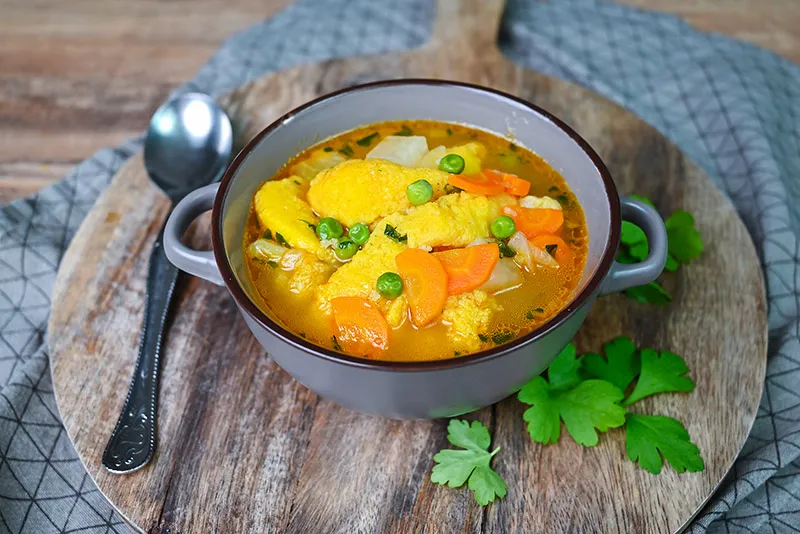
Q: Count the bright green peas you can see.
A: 7